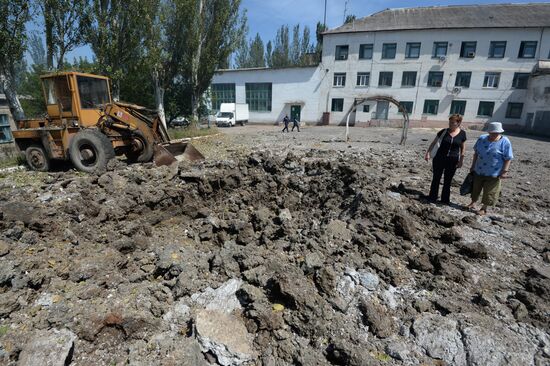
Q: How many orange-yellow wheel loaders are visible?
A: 1